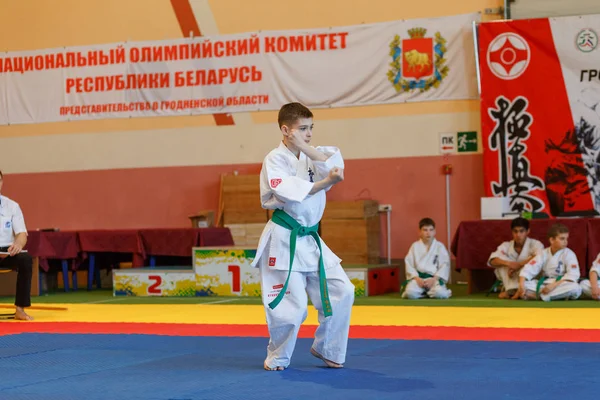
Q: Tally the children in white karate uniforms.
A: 5